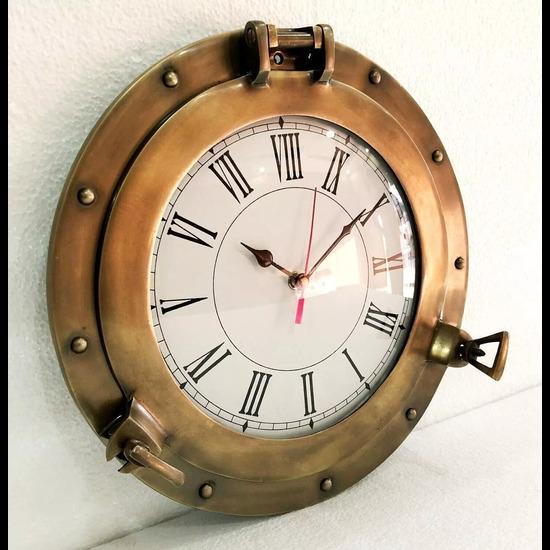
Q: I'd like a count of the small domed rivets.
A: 9